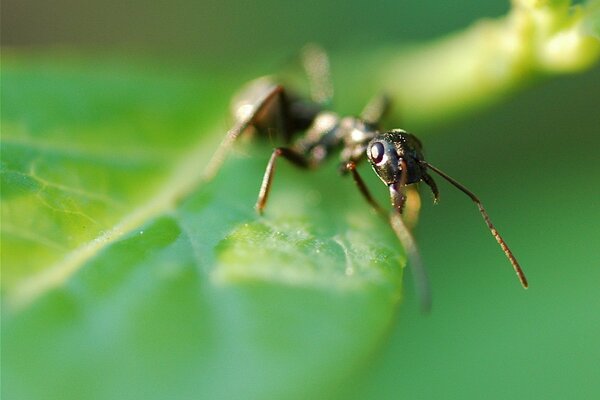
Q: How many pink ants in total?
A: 0